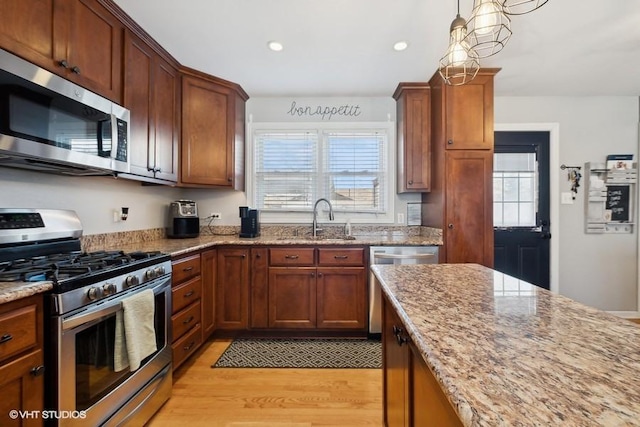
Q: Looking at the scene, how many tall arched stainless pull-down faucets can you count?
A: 1